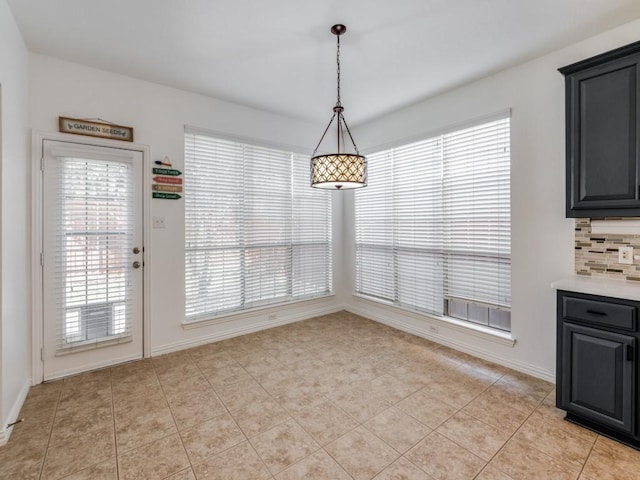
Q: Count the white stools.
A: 0